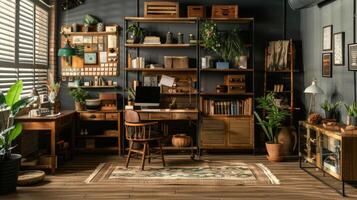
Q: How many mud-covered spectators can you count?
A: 0